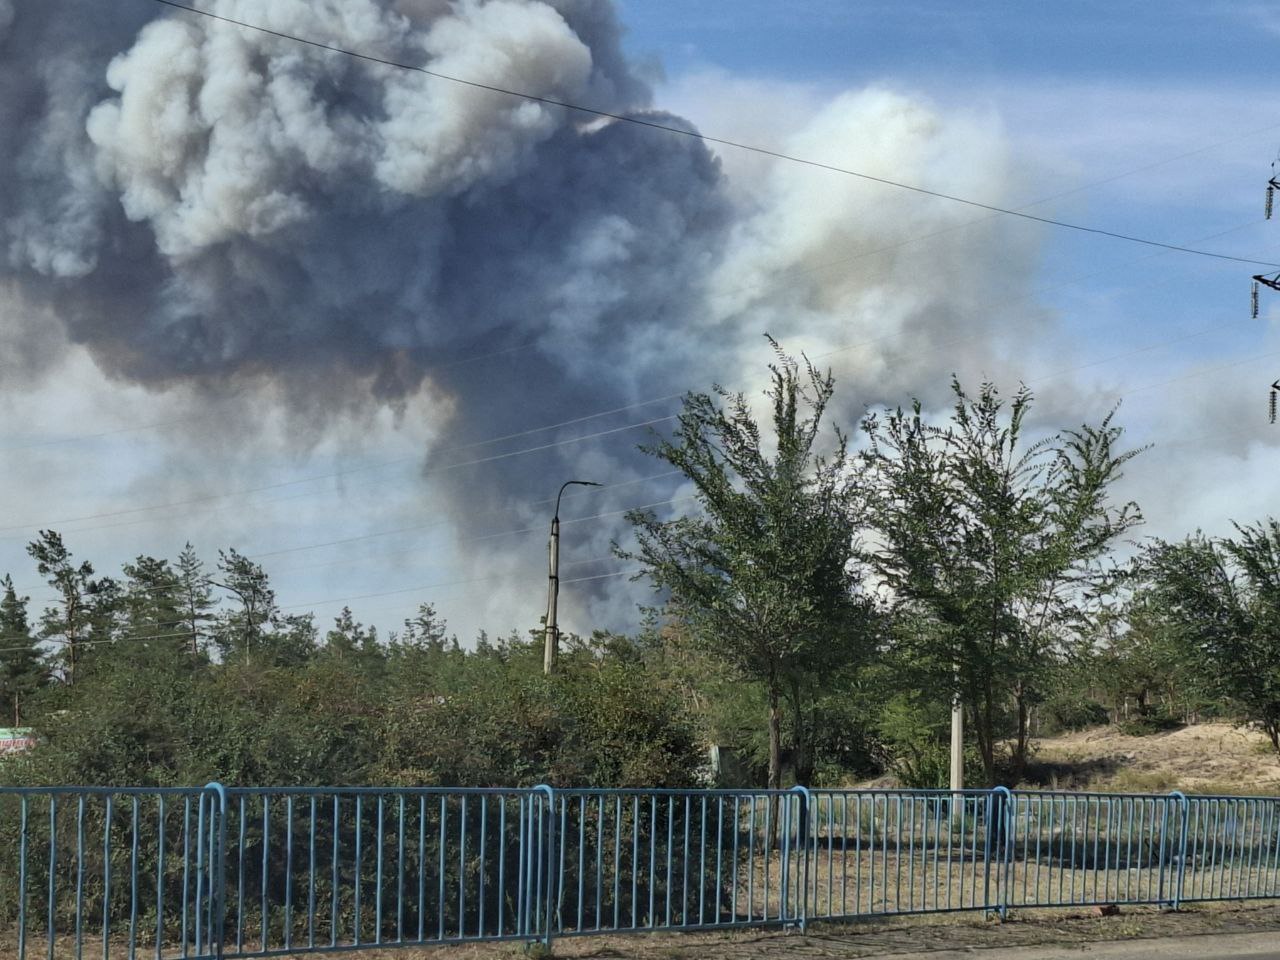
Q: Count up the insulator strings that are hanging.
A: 3